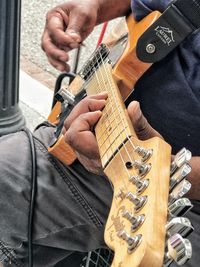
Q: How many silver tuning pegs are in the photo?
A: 6